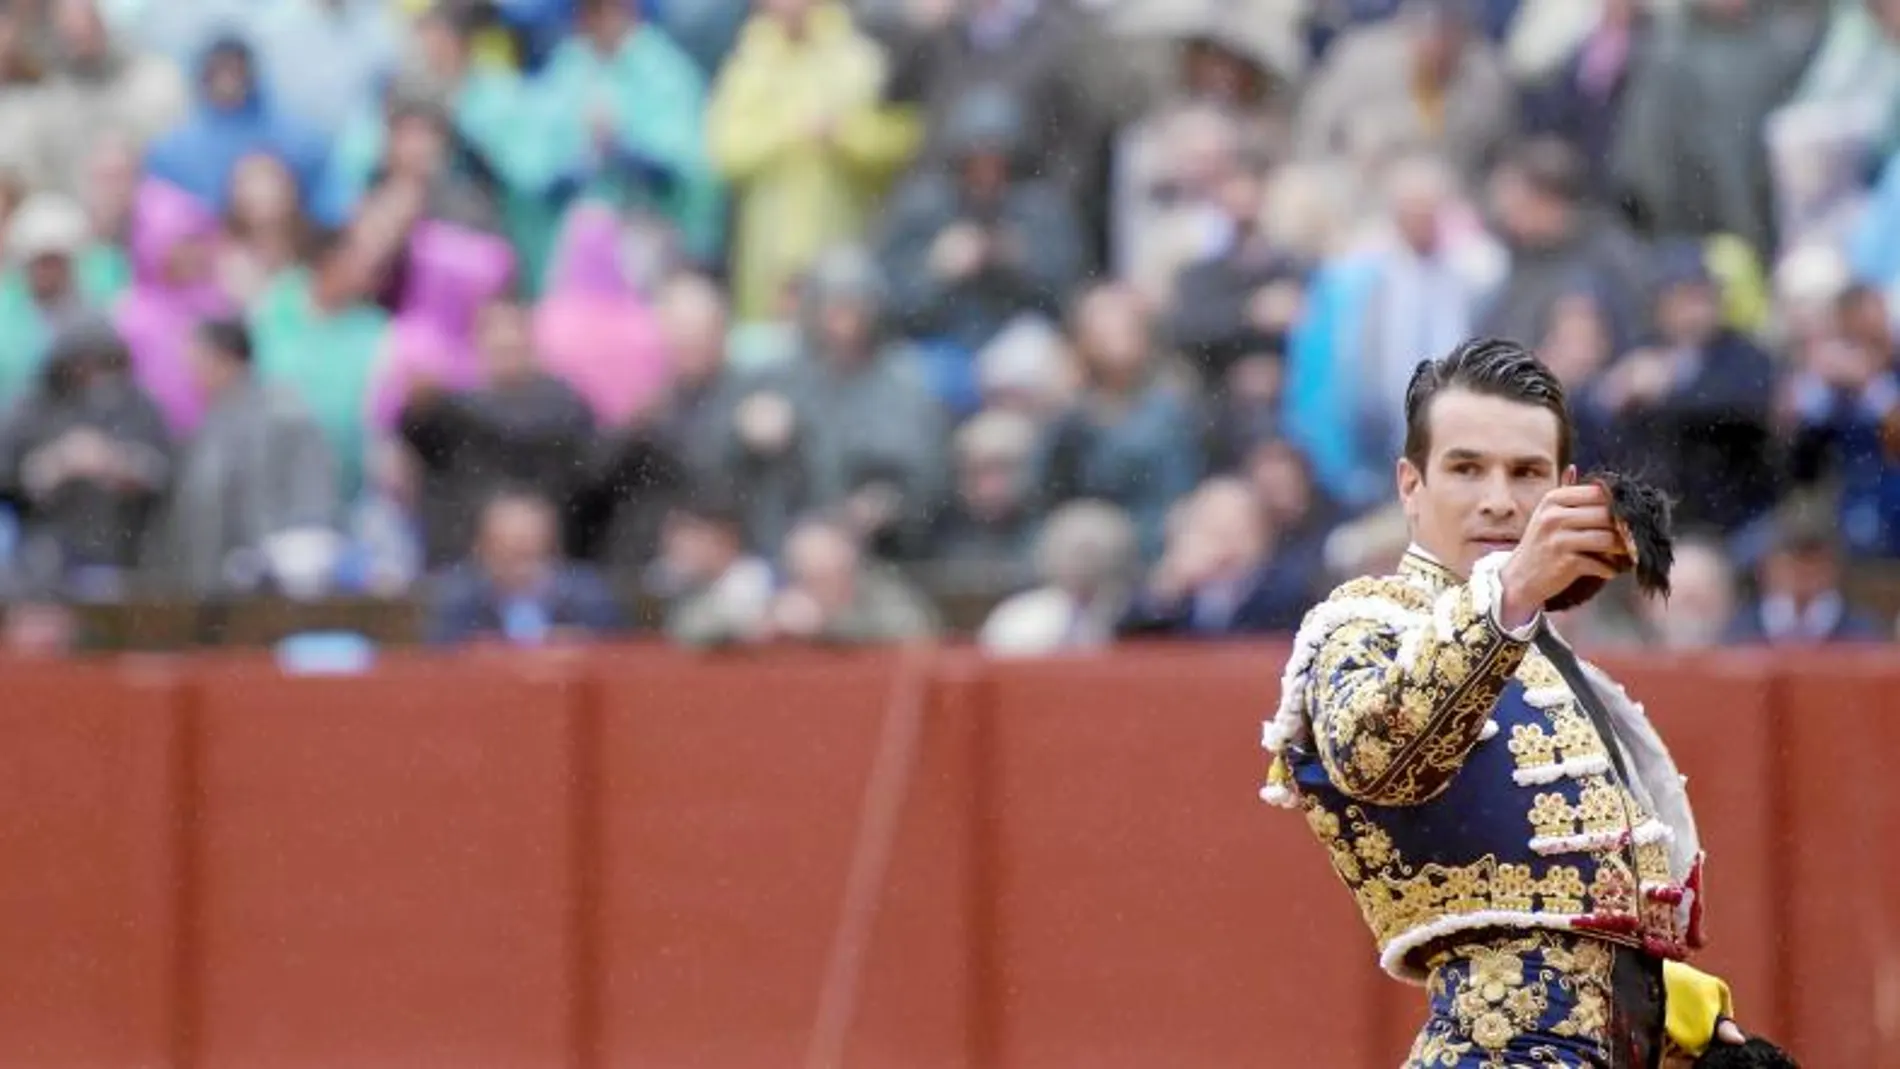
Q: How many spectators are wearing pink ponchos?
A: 3